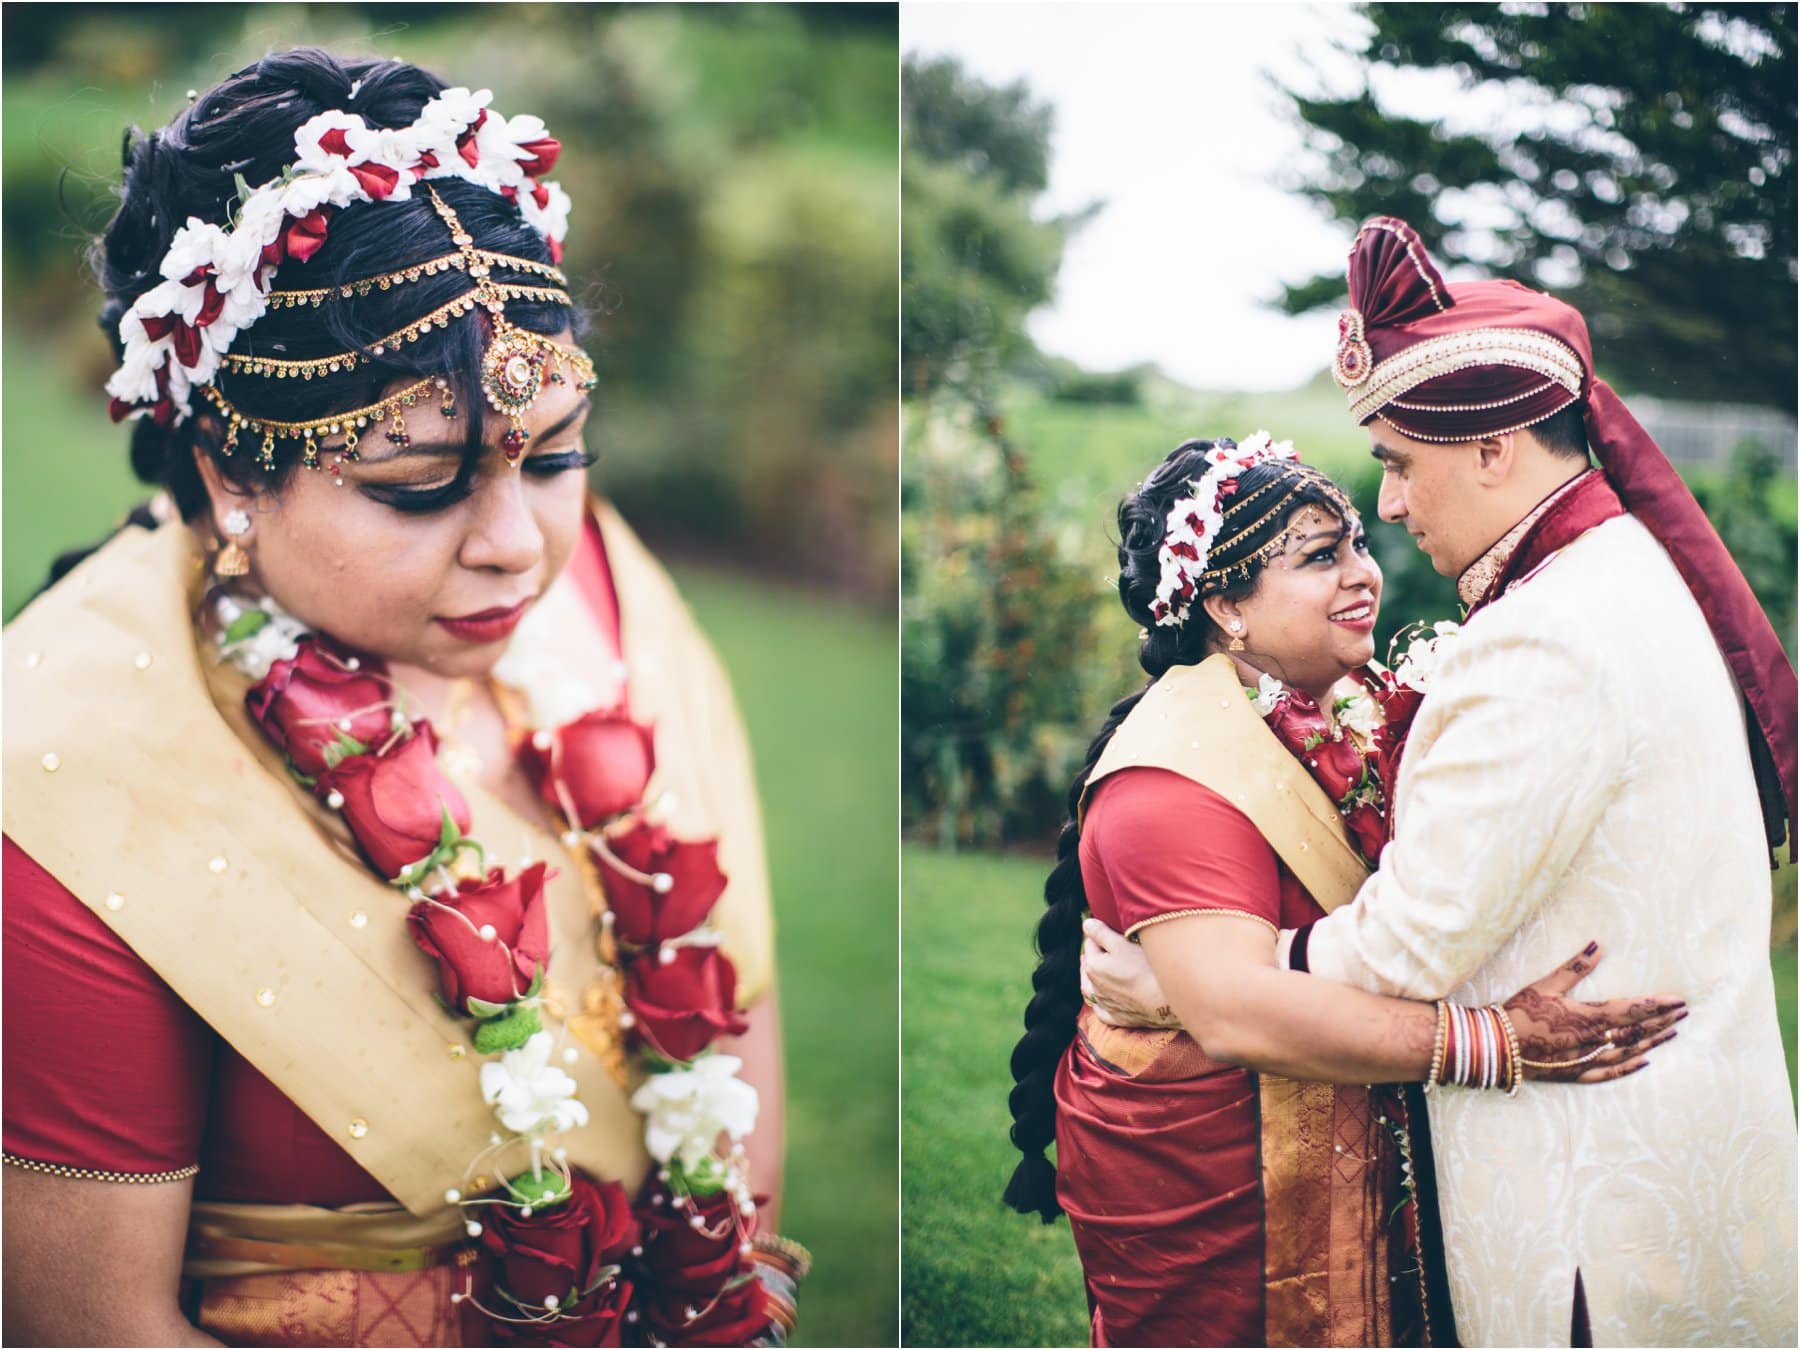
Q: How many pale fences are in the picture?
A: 1